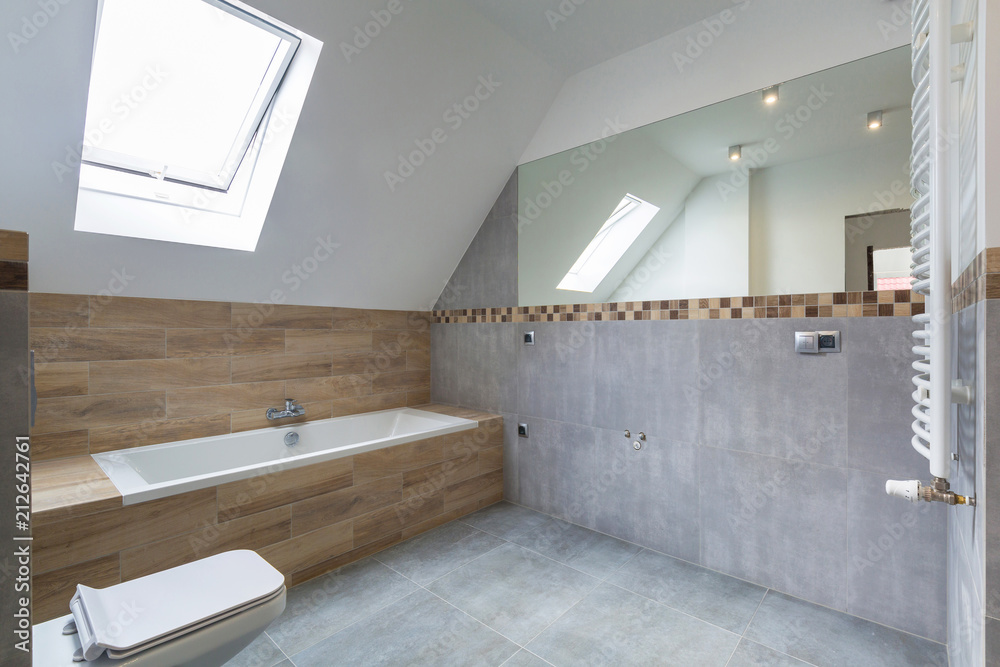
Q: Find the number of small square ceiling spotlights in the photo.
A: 3